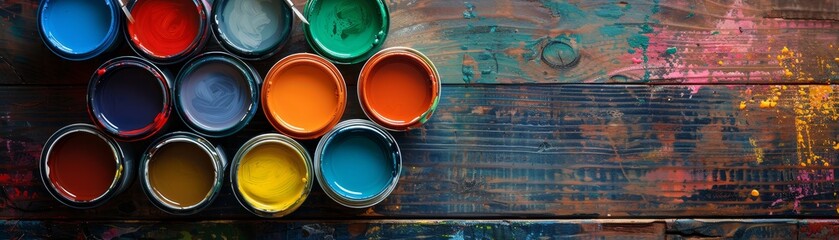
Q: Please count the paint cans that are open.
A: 12